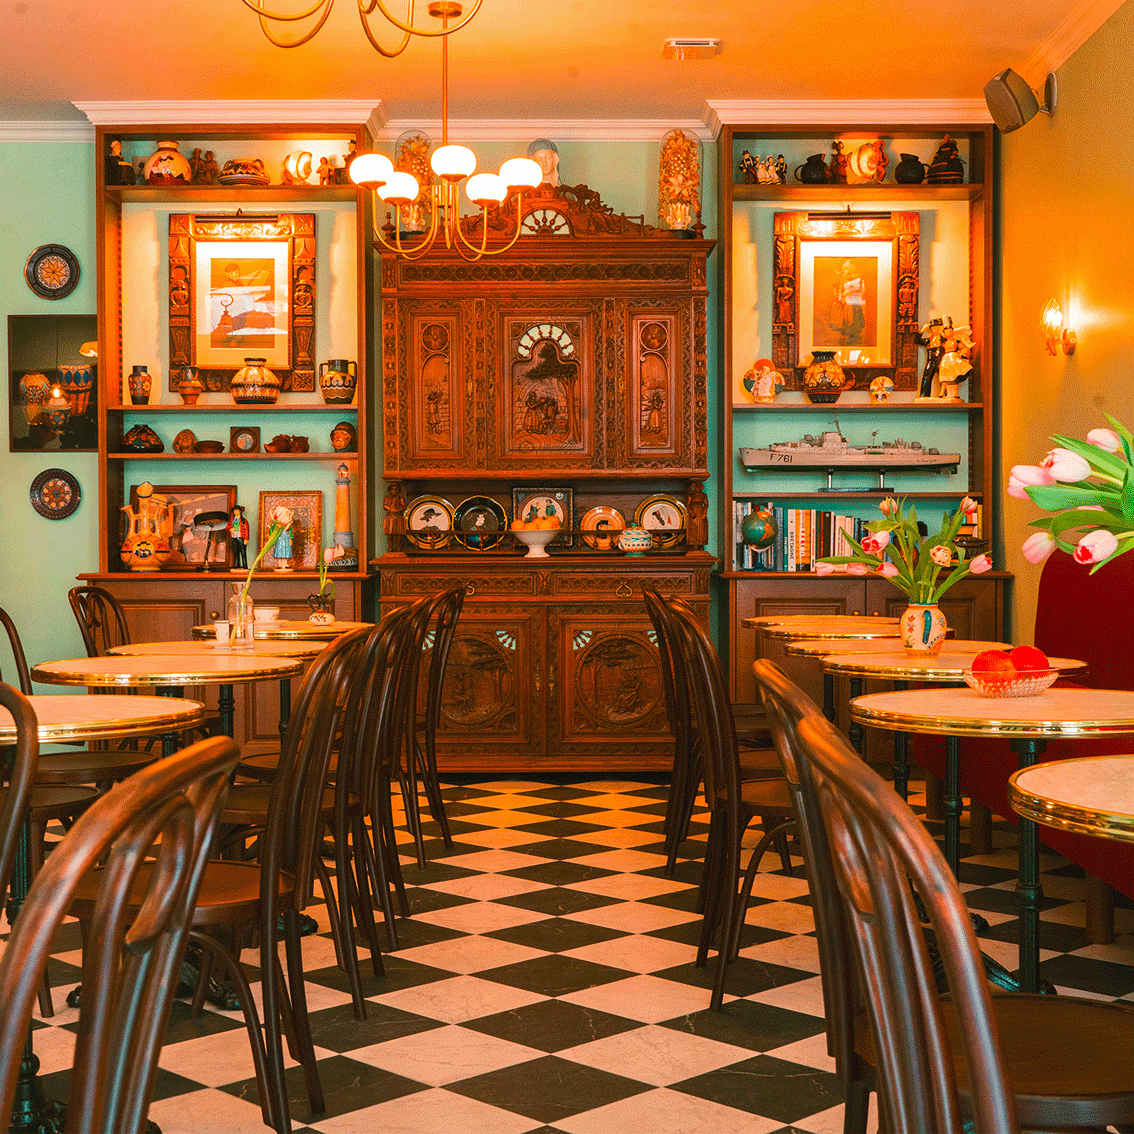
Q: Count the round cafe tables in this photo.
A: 10